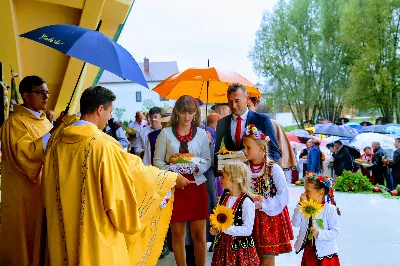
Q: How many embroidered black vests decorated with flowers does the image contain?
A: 2